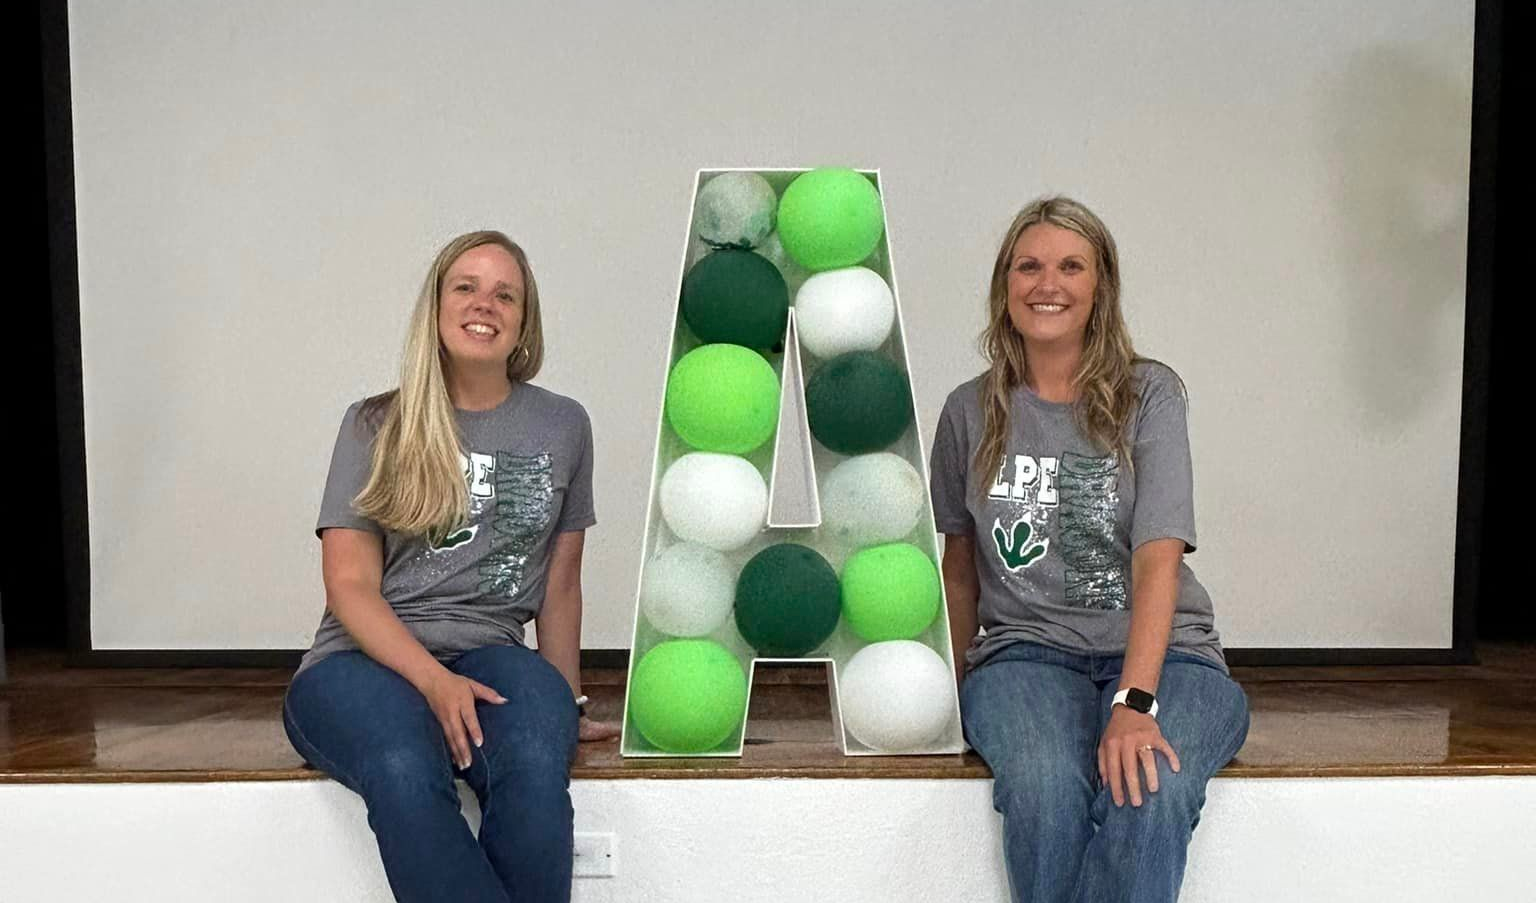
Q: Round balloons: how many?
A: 13